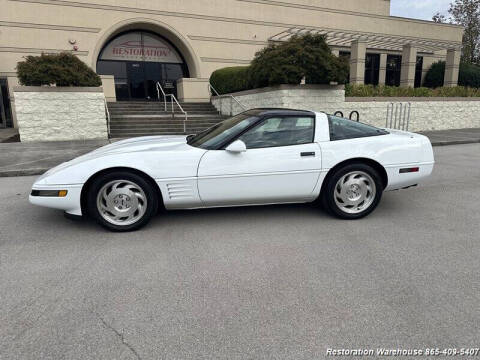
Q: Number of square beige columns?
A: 3